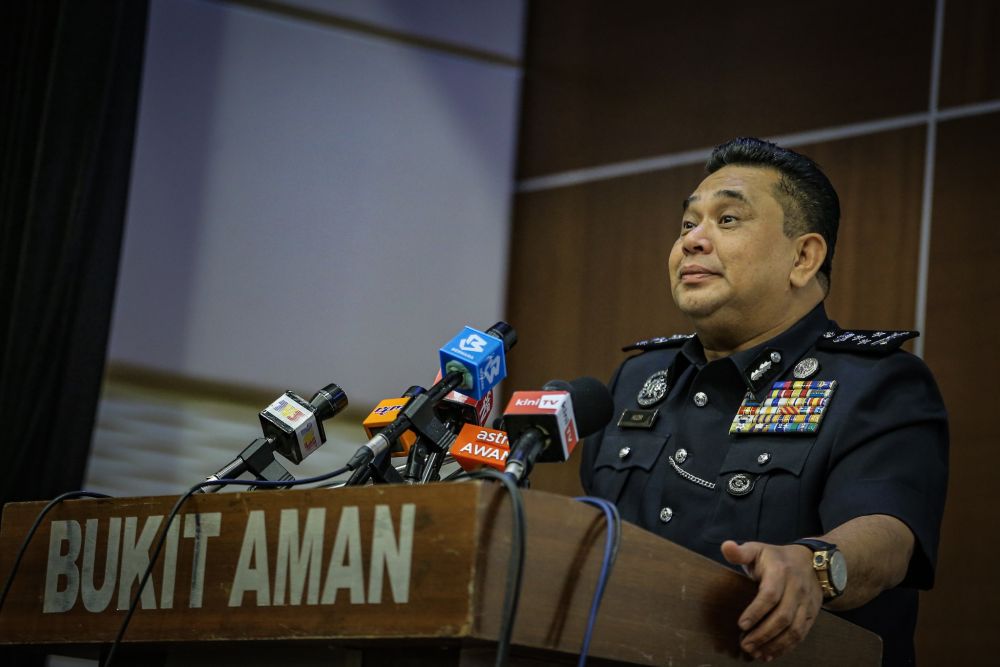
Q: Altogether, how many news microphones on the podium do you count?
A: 6